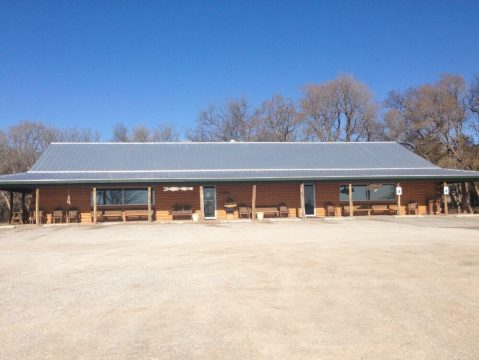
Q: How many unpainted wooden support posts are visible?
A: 9